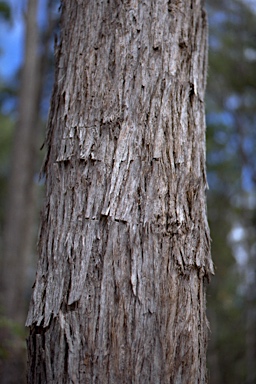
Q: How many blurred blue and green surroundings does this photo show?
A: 2